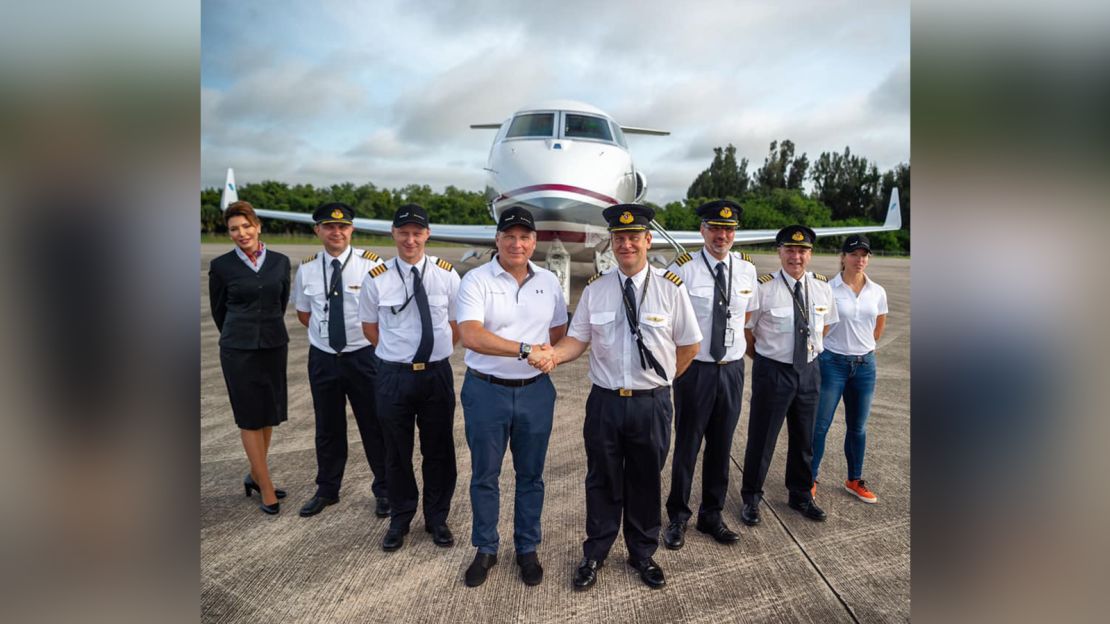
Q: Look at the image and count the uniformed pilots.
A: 5